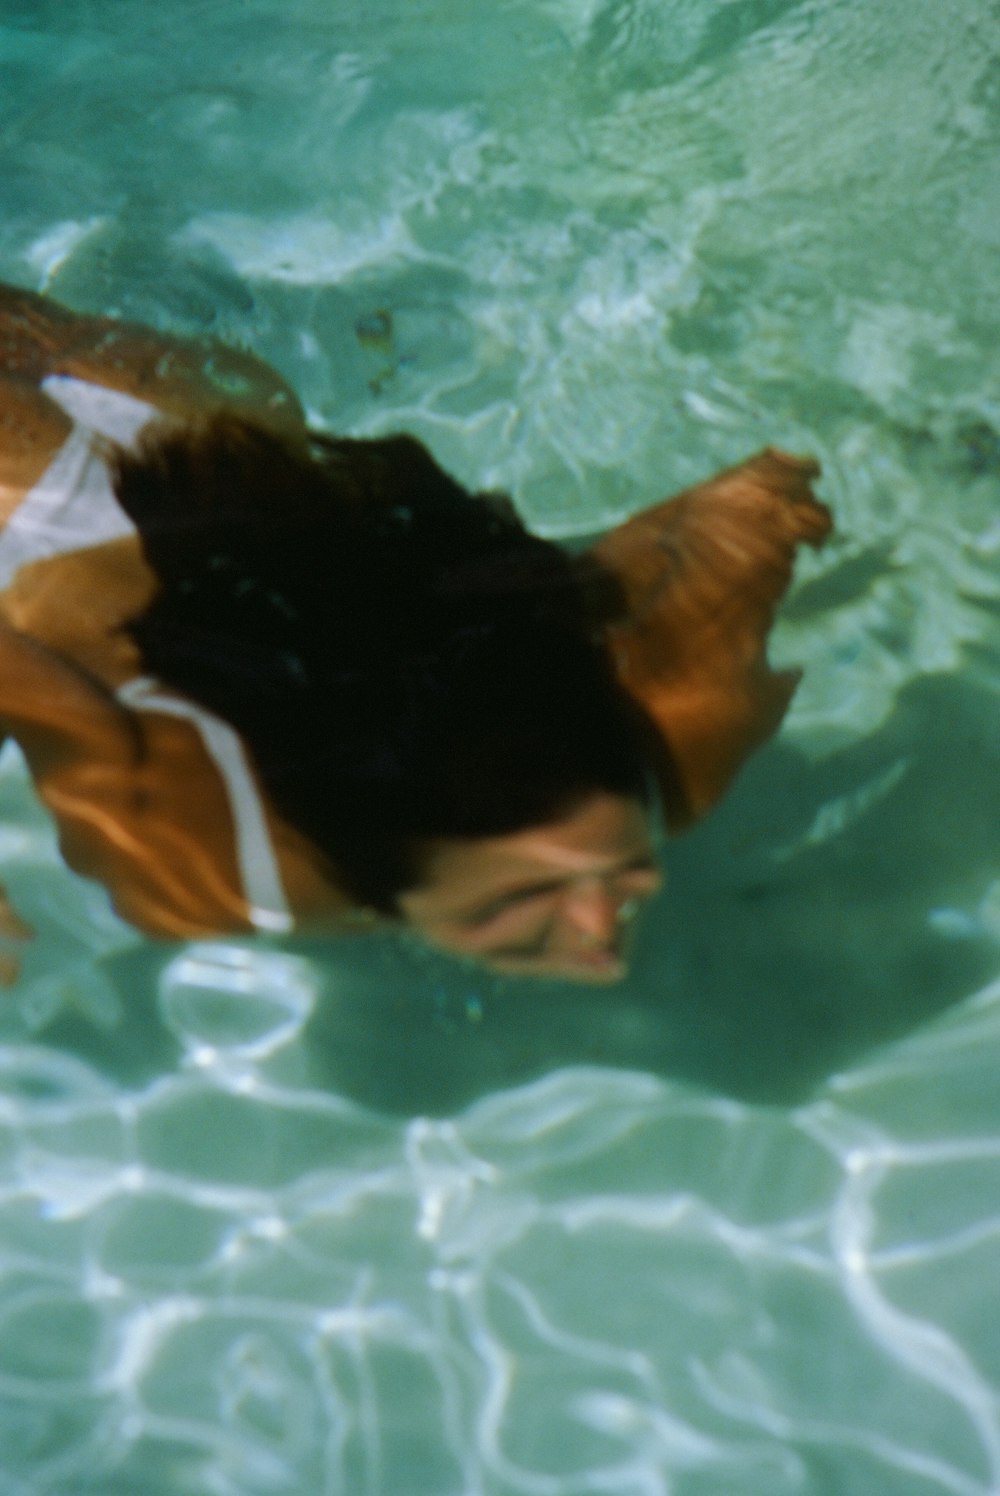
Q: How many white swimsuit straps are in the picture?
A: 1